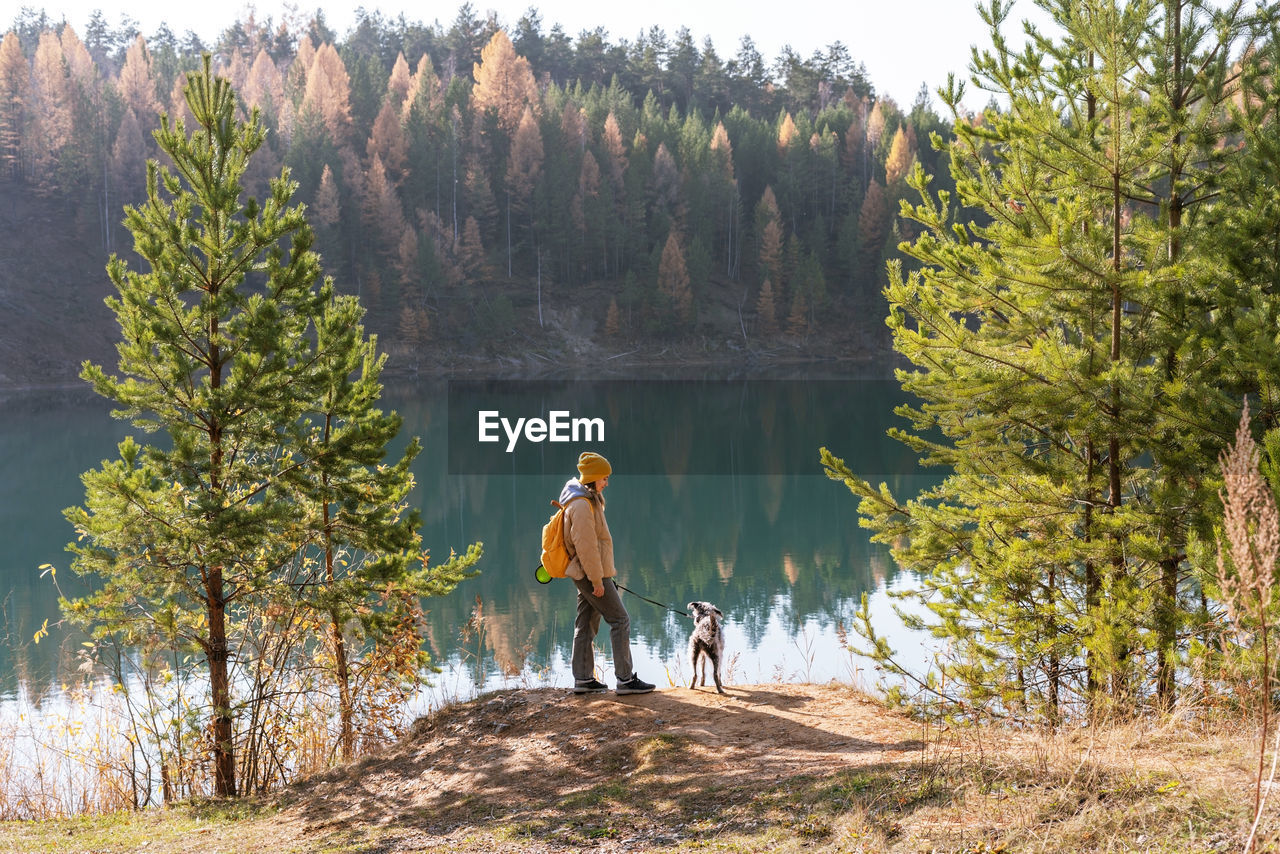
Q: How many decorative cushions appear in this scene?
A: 0